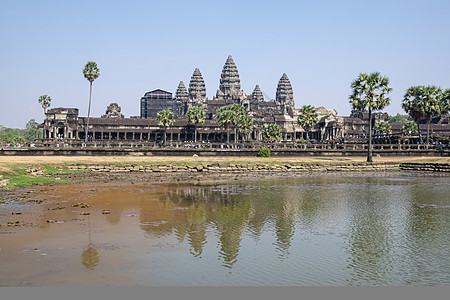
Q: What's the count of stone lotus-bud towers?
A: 5